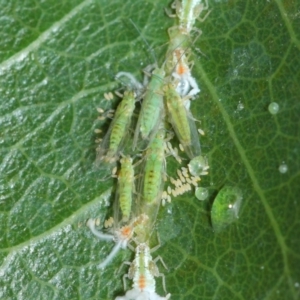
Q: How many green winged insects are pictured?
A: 5